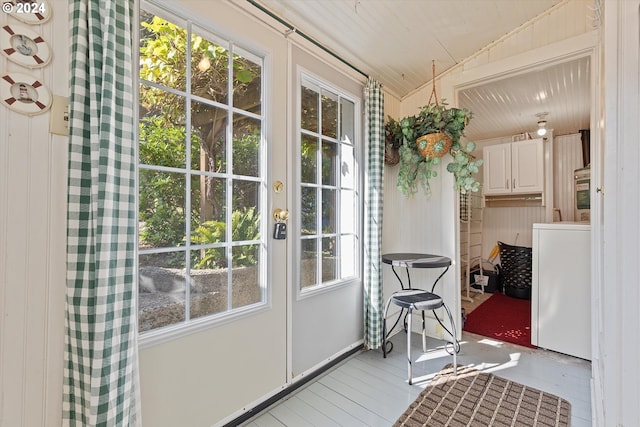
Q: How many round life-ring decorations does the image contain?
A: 3